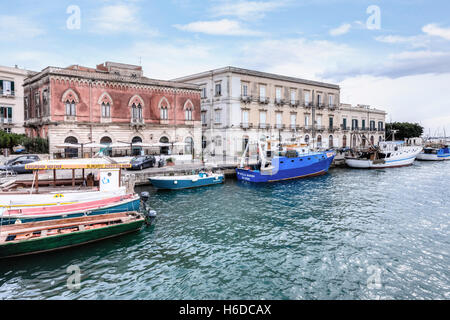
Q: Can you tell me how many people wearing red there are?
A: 0